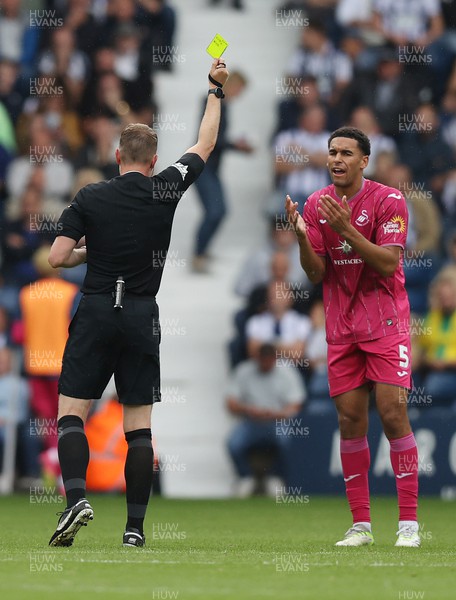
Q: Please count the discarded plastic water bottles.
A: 0